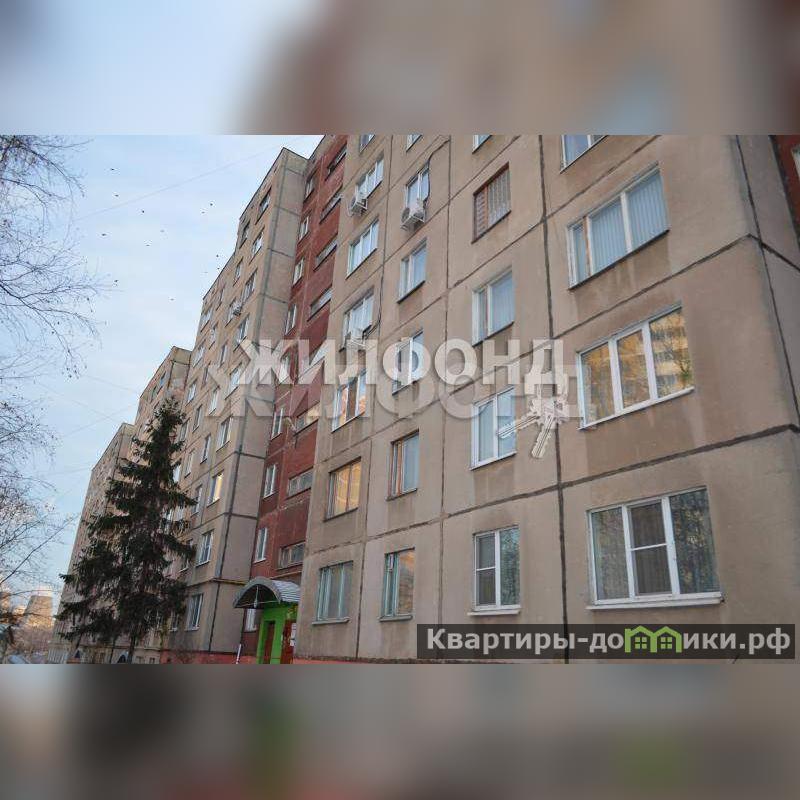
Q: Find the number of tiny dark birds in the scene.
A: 13